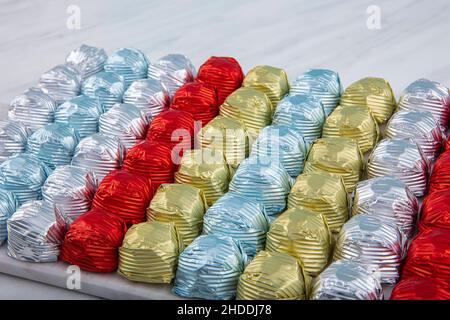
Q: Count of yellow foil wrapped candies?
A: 12